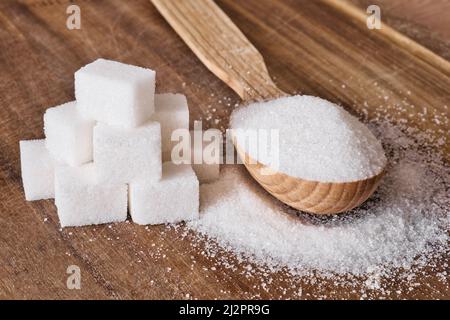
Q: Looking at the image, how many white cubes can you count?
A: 8